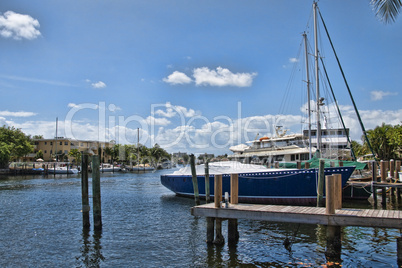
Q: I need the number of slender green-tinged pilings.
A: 5